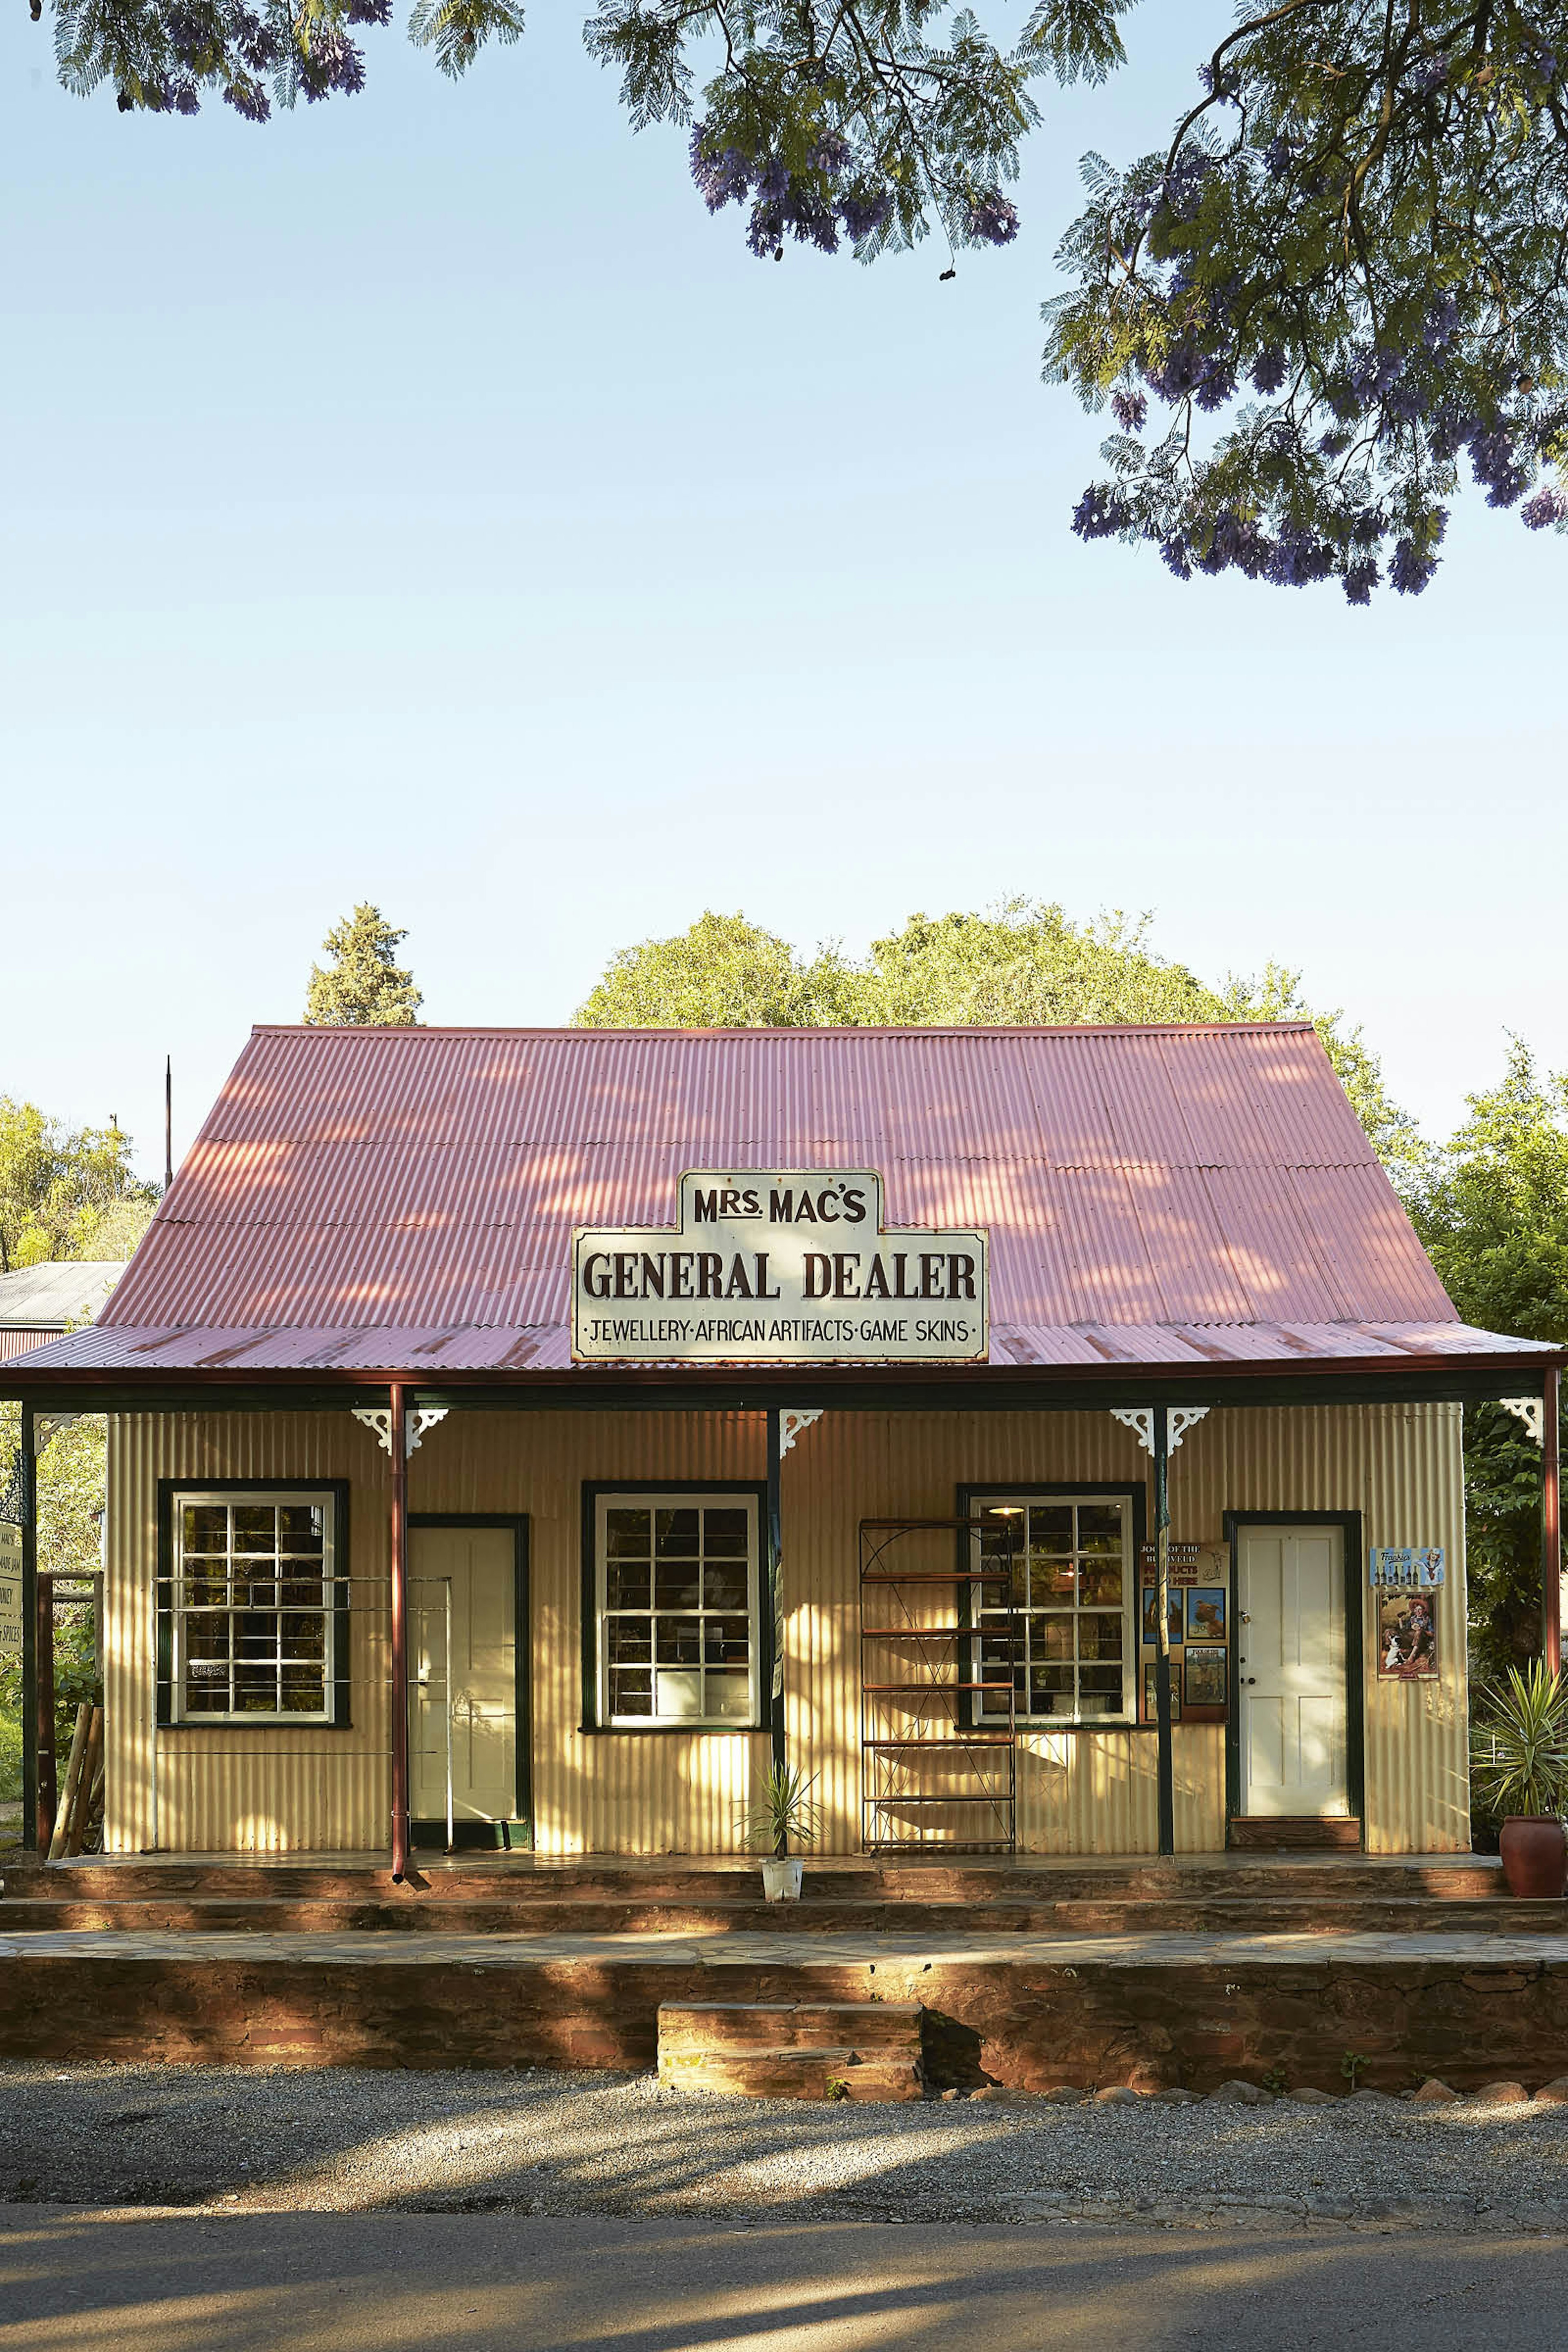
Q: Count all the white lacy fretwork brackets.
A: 7